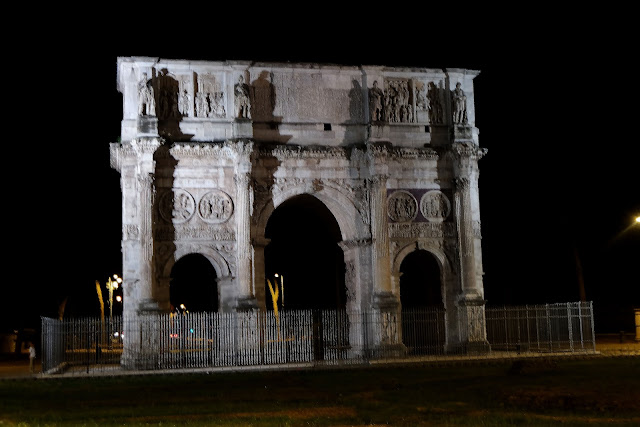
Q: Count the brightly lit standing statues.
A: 4